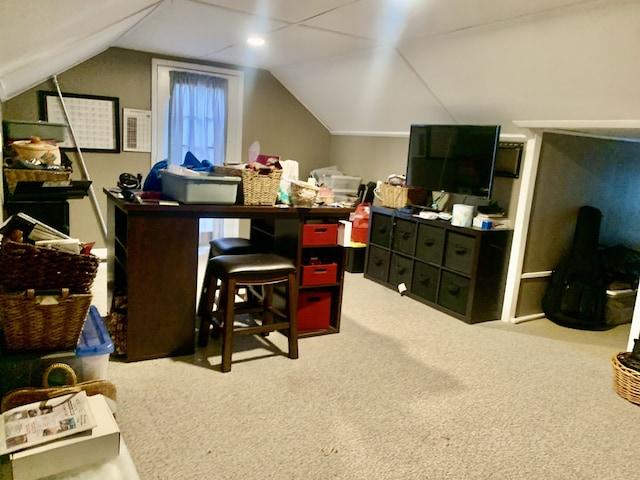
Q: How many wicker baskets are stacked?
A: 2